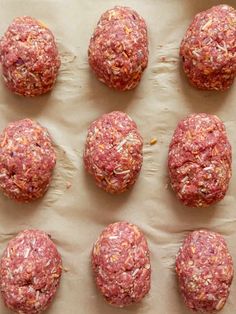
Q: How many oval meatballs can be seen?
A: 9